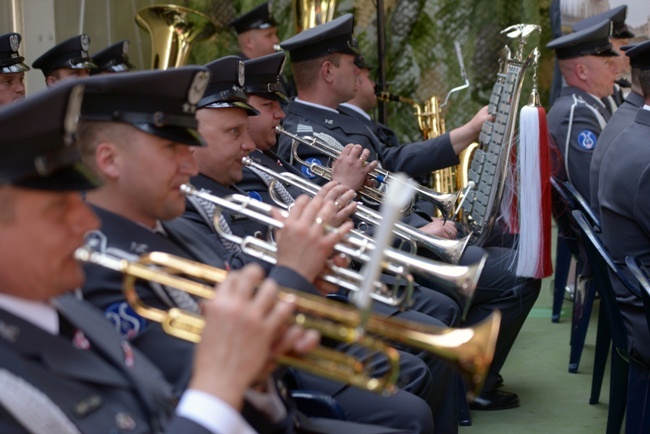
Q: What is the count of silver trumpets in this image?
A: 3